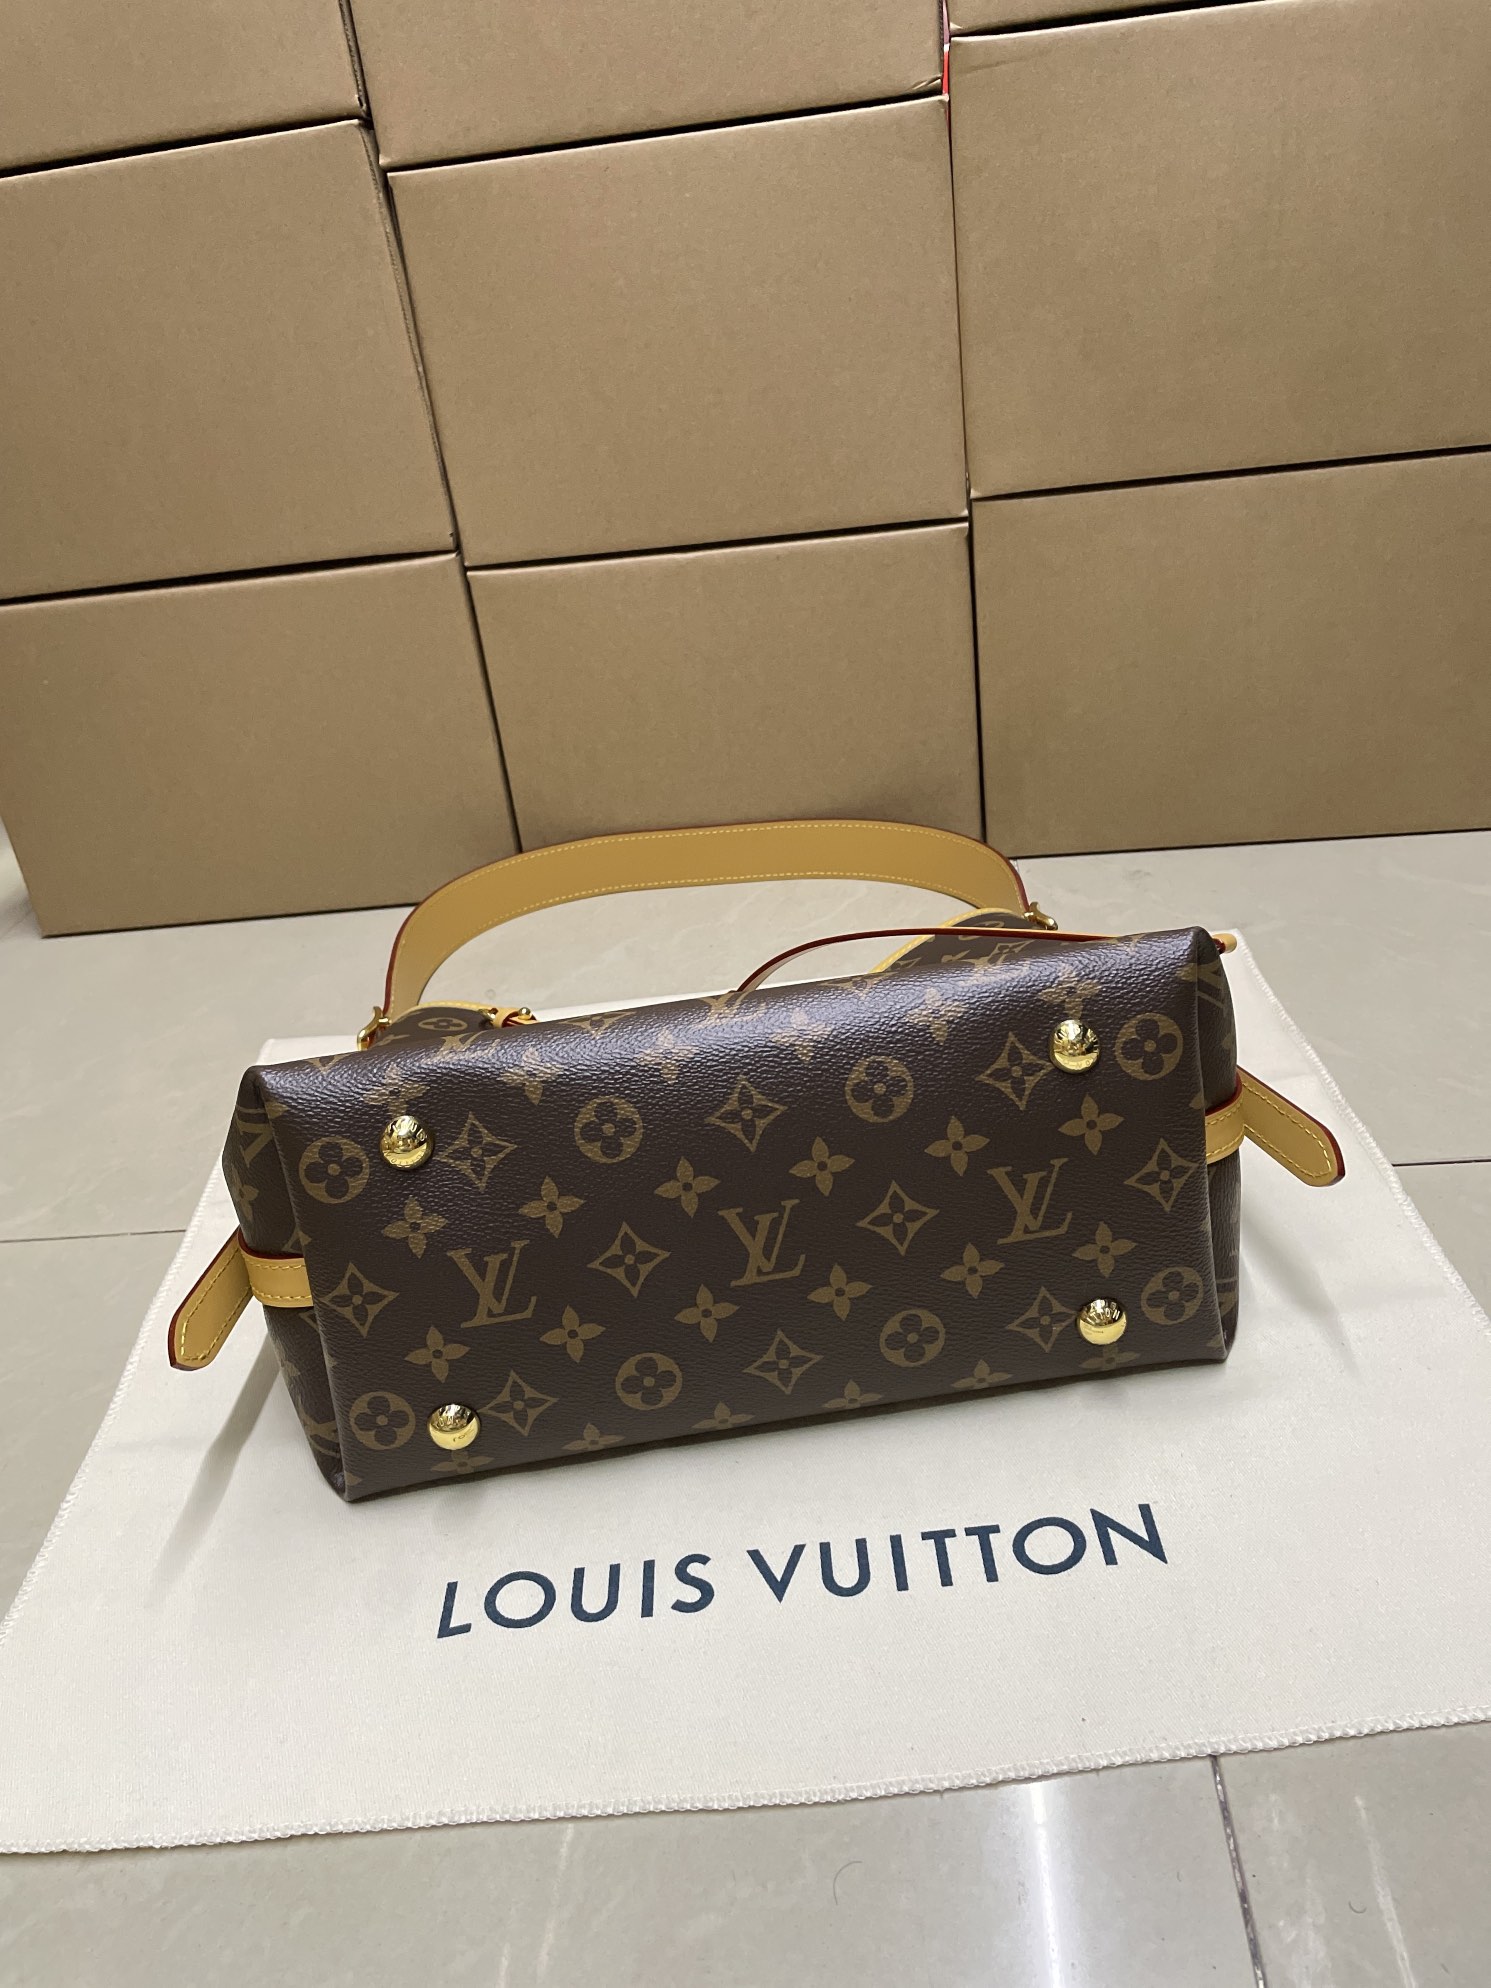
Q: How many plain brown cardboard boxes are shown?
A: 9